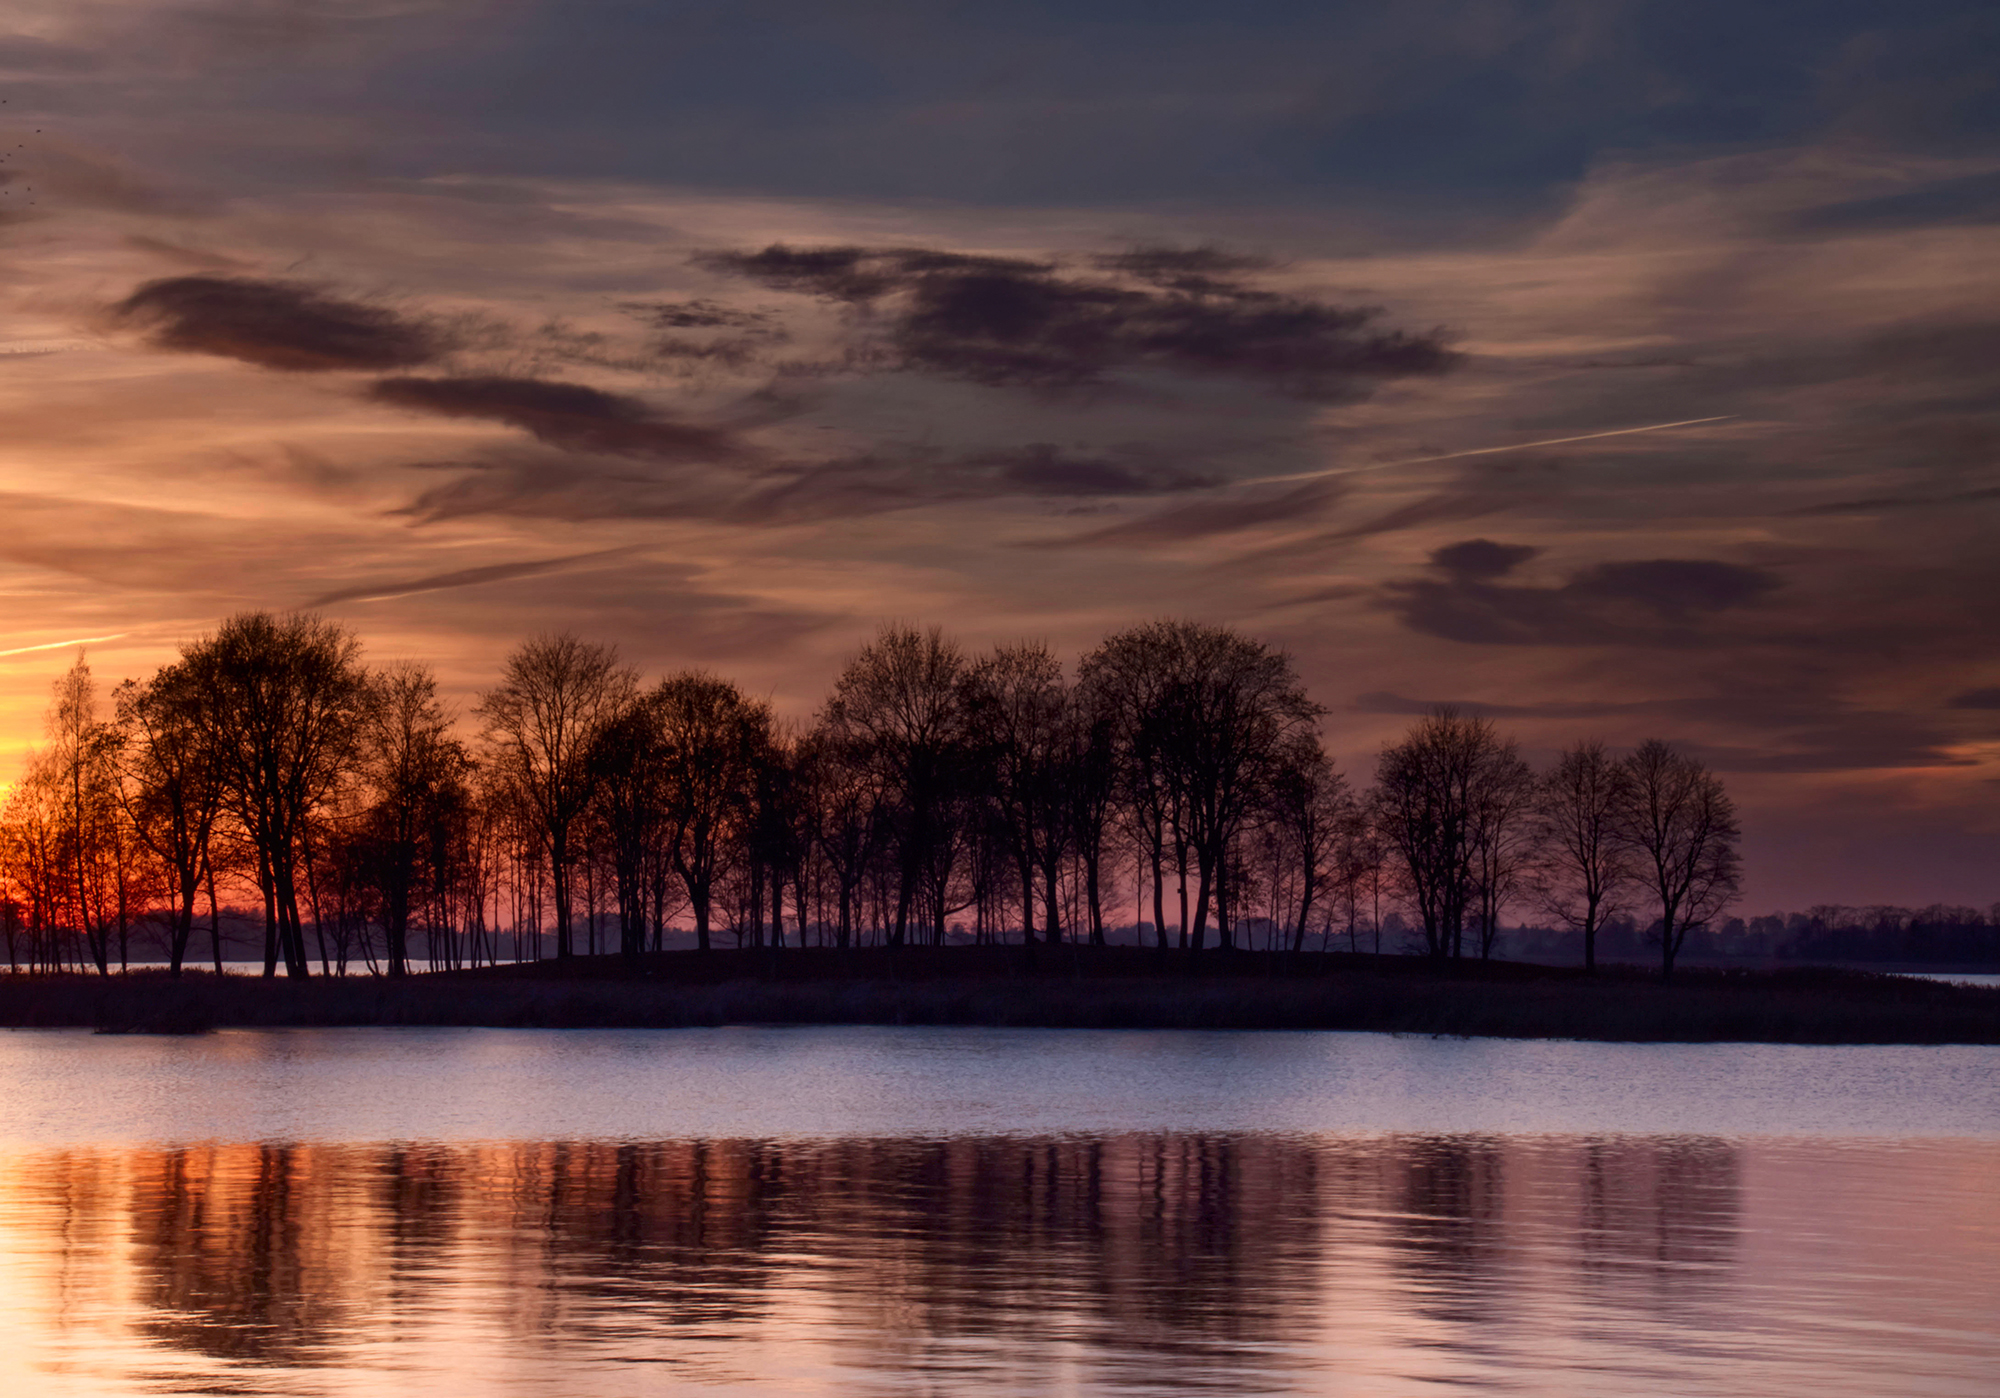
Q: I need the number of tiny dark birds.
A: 8